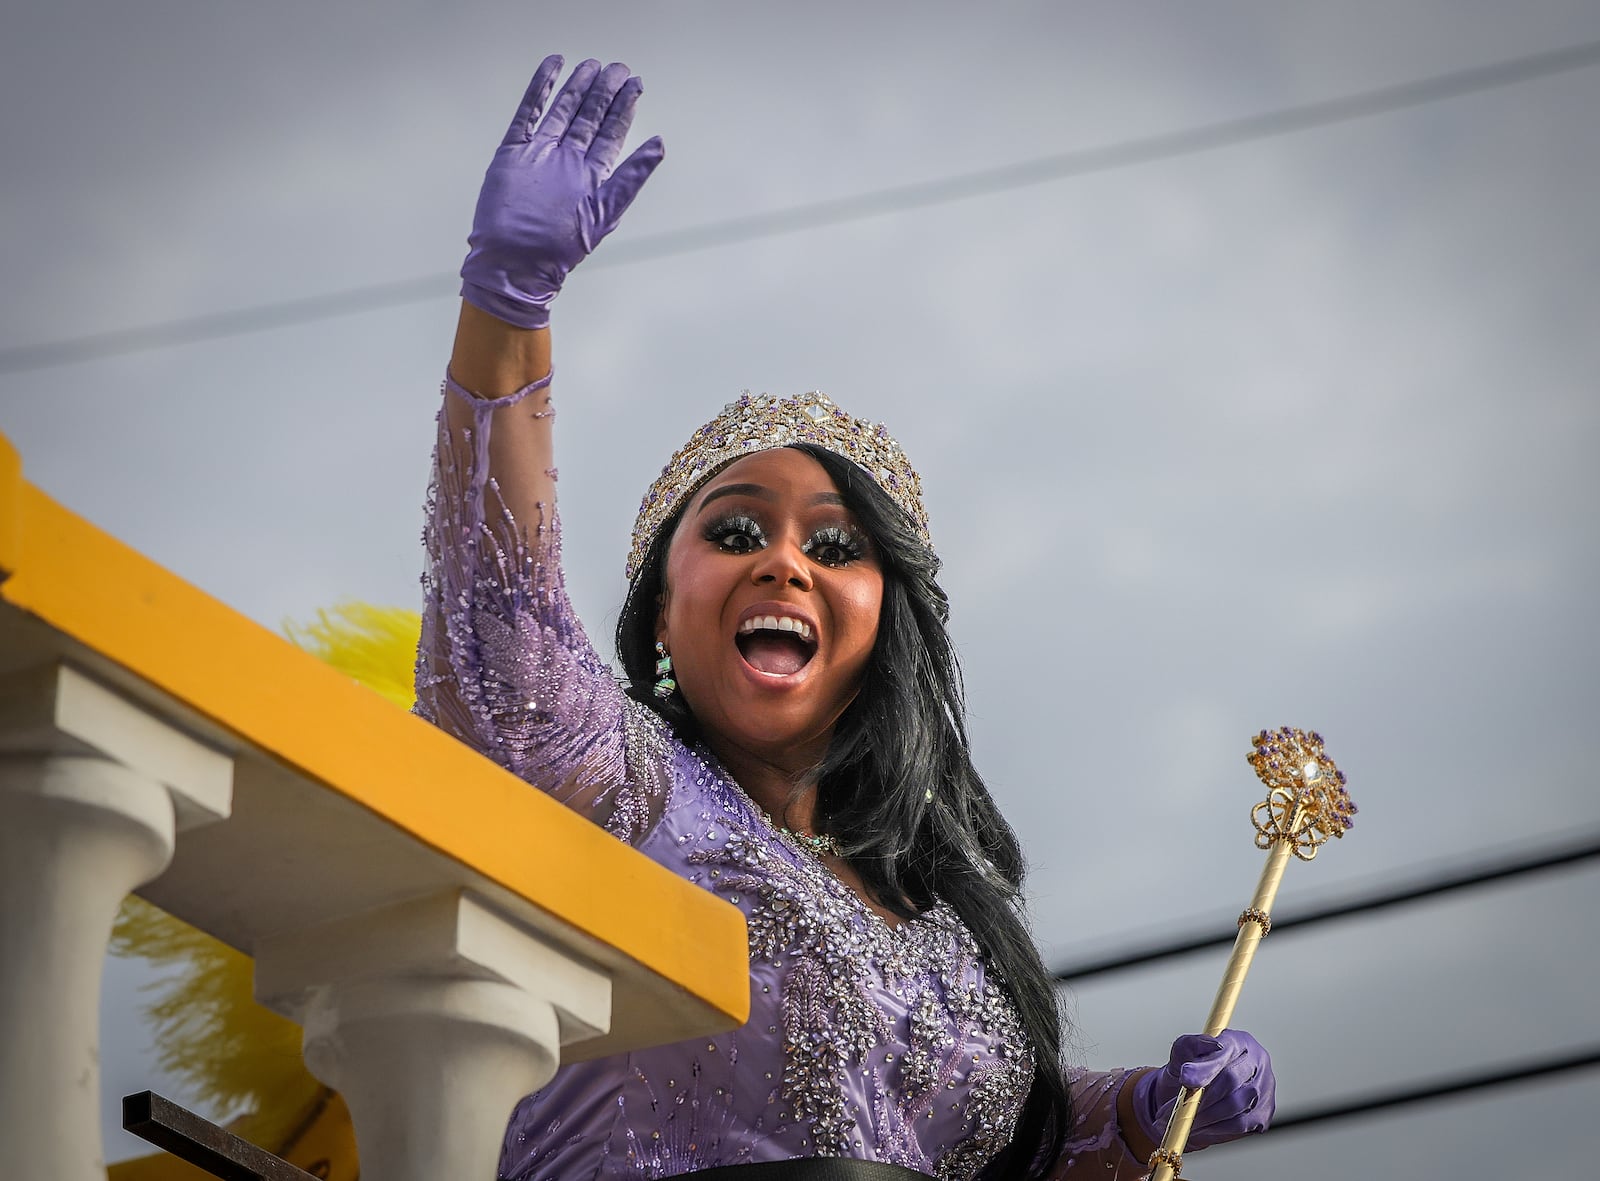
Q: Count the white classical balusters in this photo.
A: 2